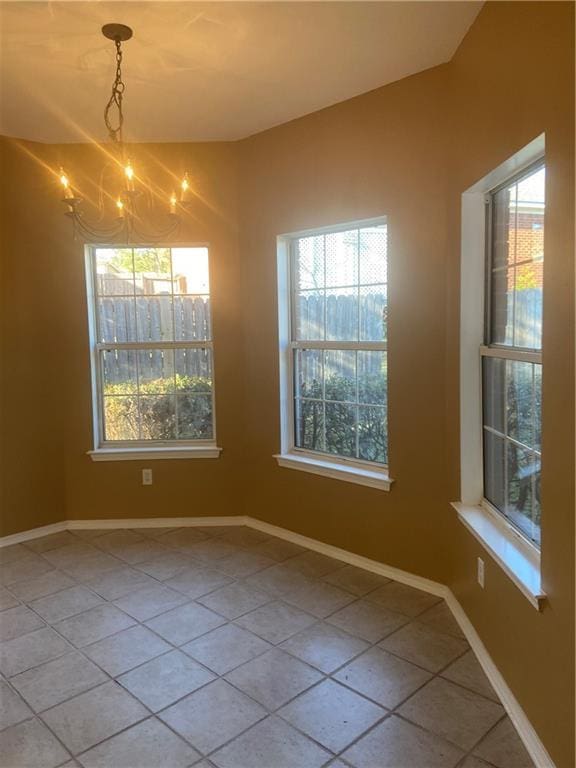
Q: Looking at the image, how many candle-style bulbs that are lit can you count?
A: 5